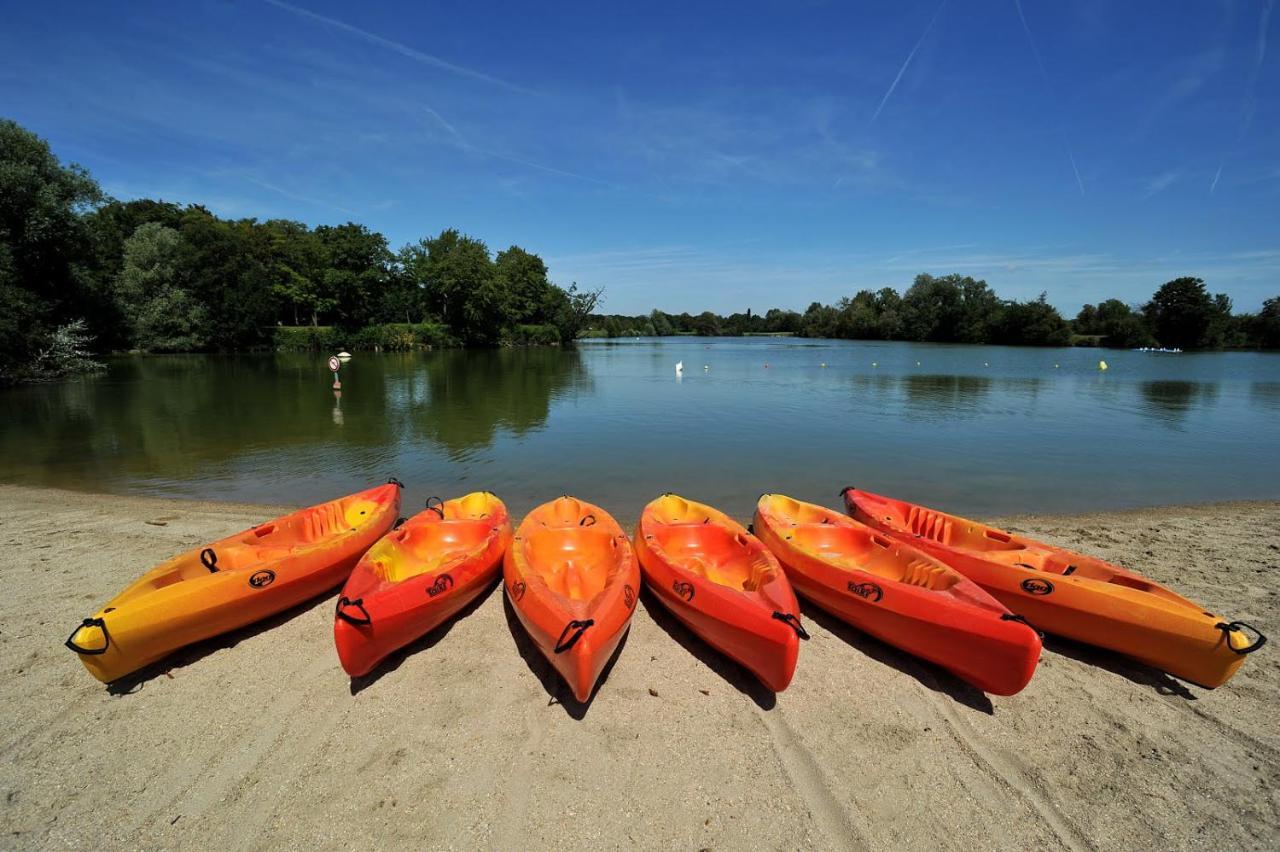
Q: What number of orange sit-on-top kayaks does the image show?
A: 6